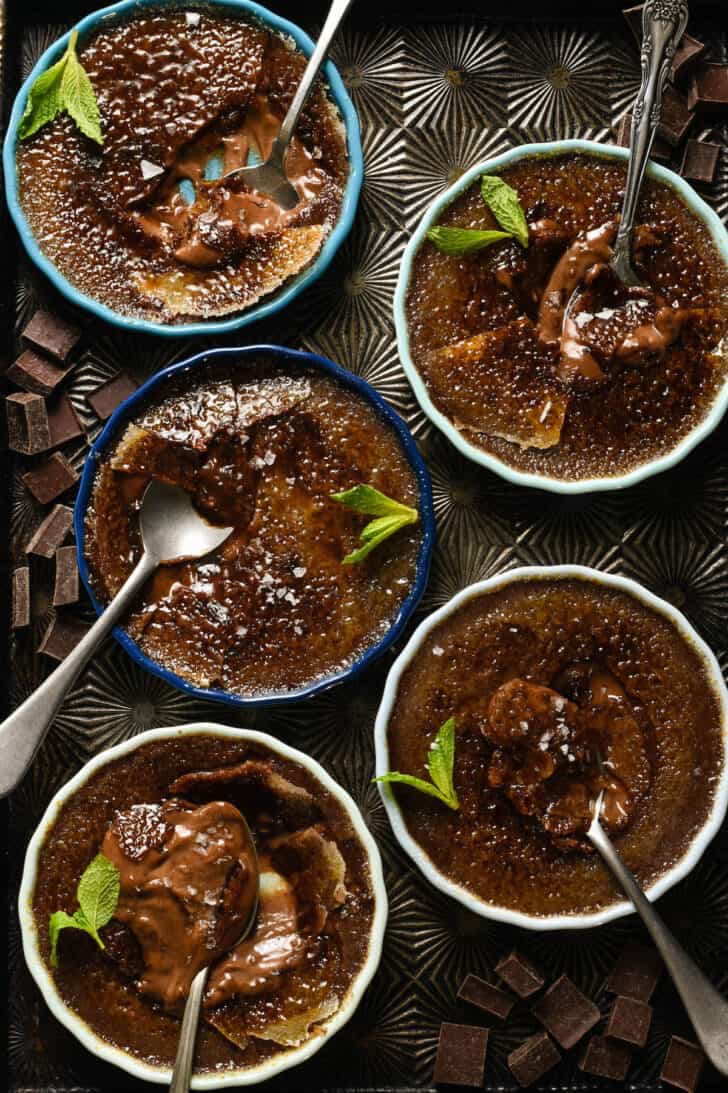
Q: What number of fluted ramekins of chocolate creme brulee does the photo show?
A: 5